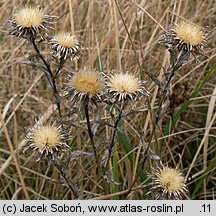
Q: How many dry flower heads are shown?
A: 7